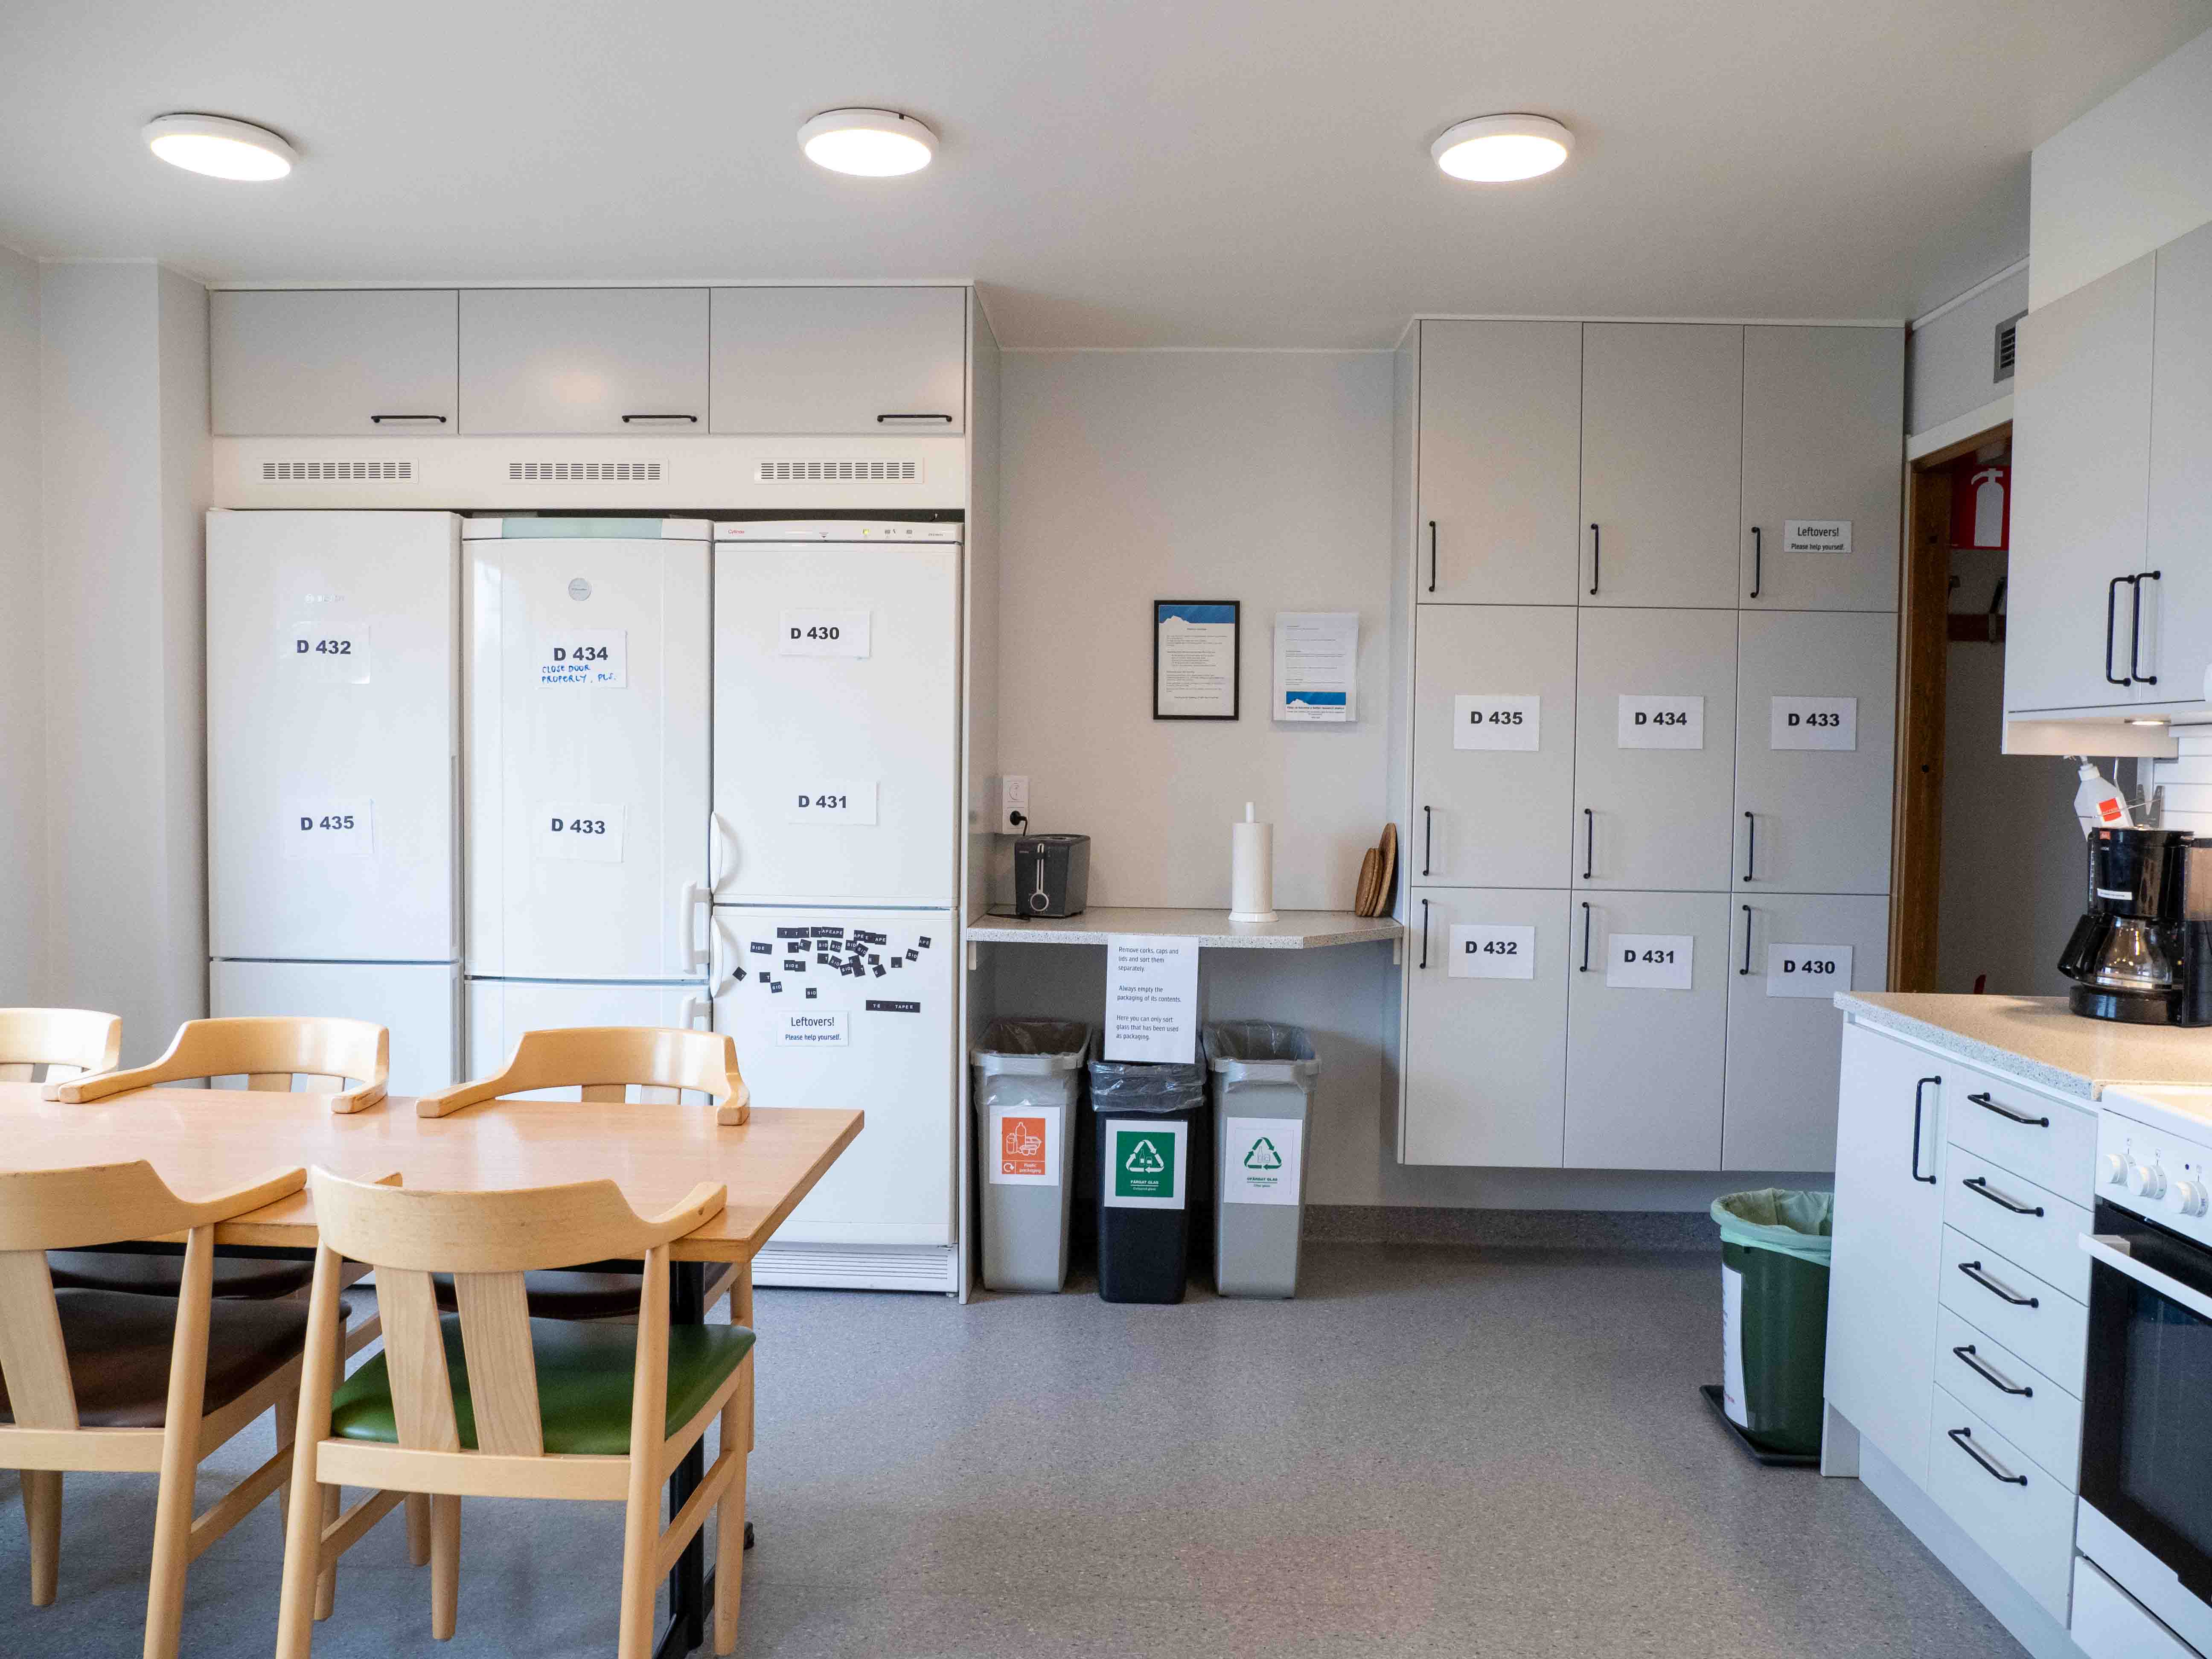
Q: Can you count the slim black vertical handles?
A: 12